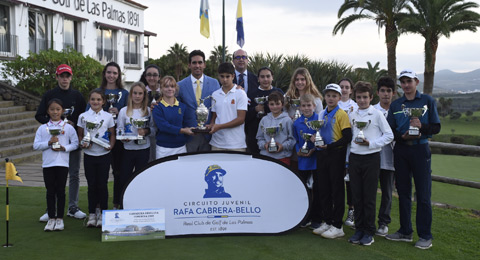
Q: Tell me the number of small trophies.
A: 13